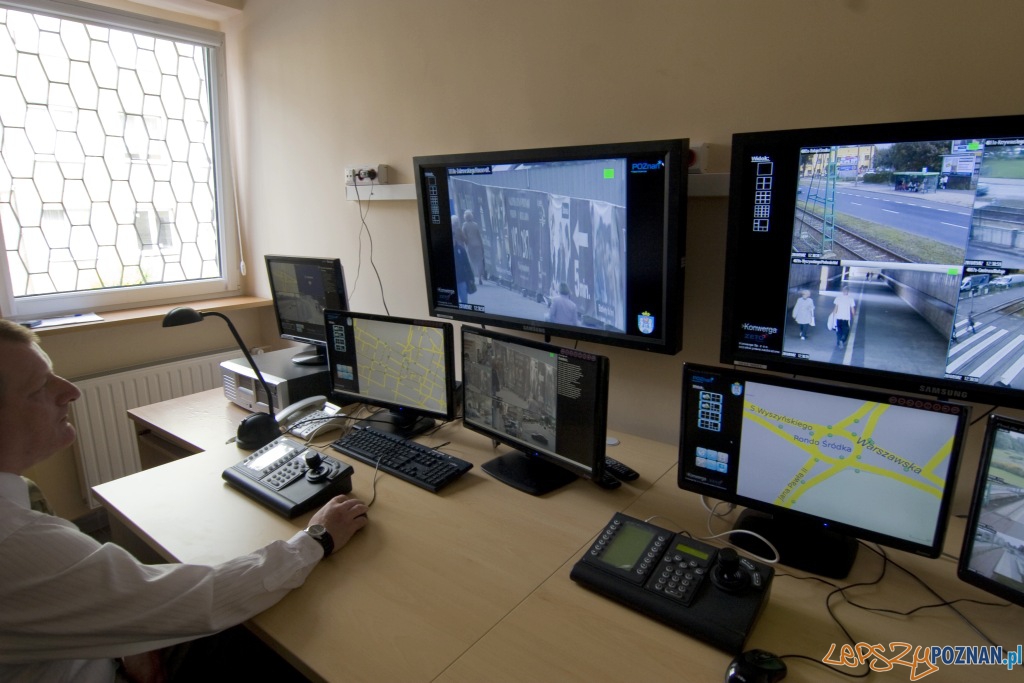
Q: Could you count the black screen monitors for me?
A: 7